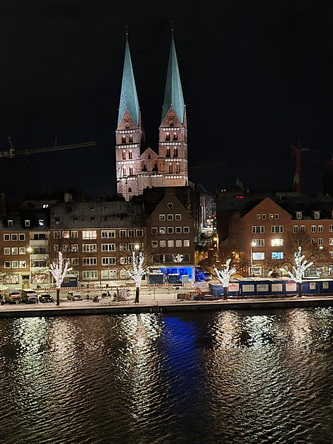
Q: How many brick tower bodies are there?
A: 2